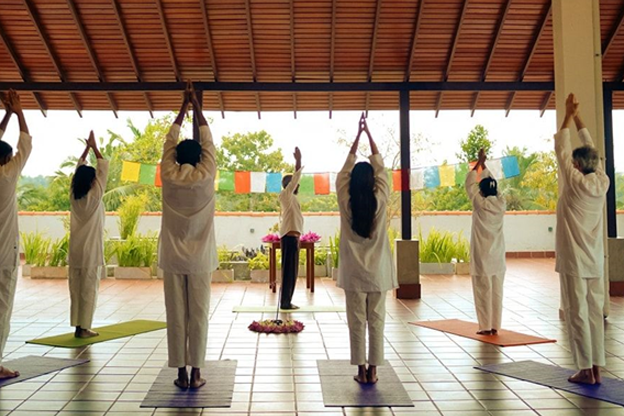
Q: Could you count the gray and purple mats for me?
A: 4